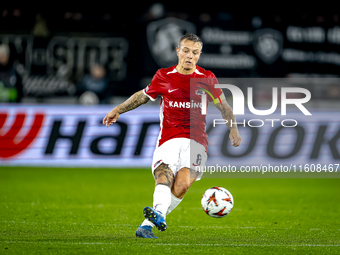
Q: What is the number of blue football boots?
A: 2